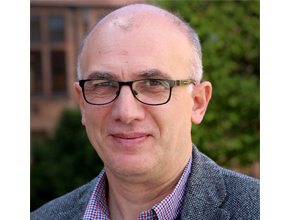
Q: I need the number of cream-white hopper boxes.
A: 0